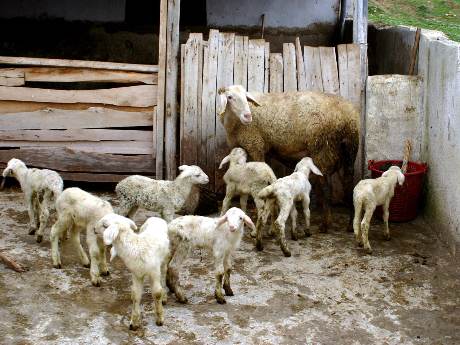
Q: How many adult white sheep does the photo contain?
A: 1